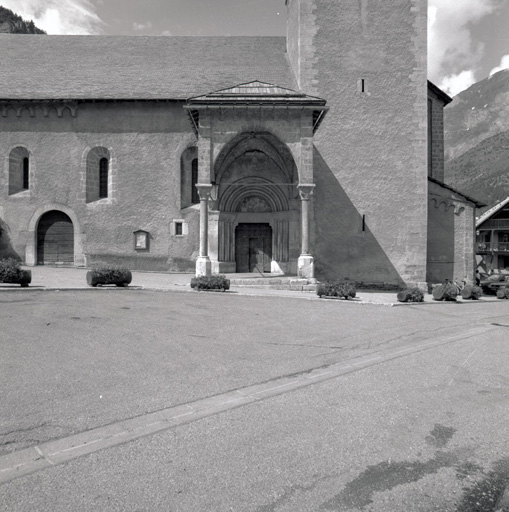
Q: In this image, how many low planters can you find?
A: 8